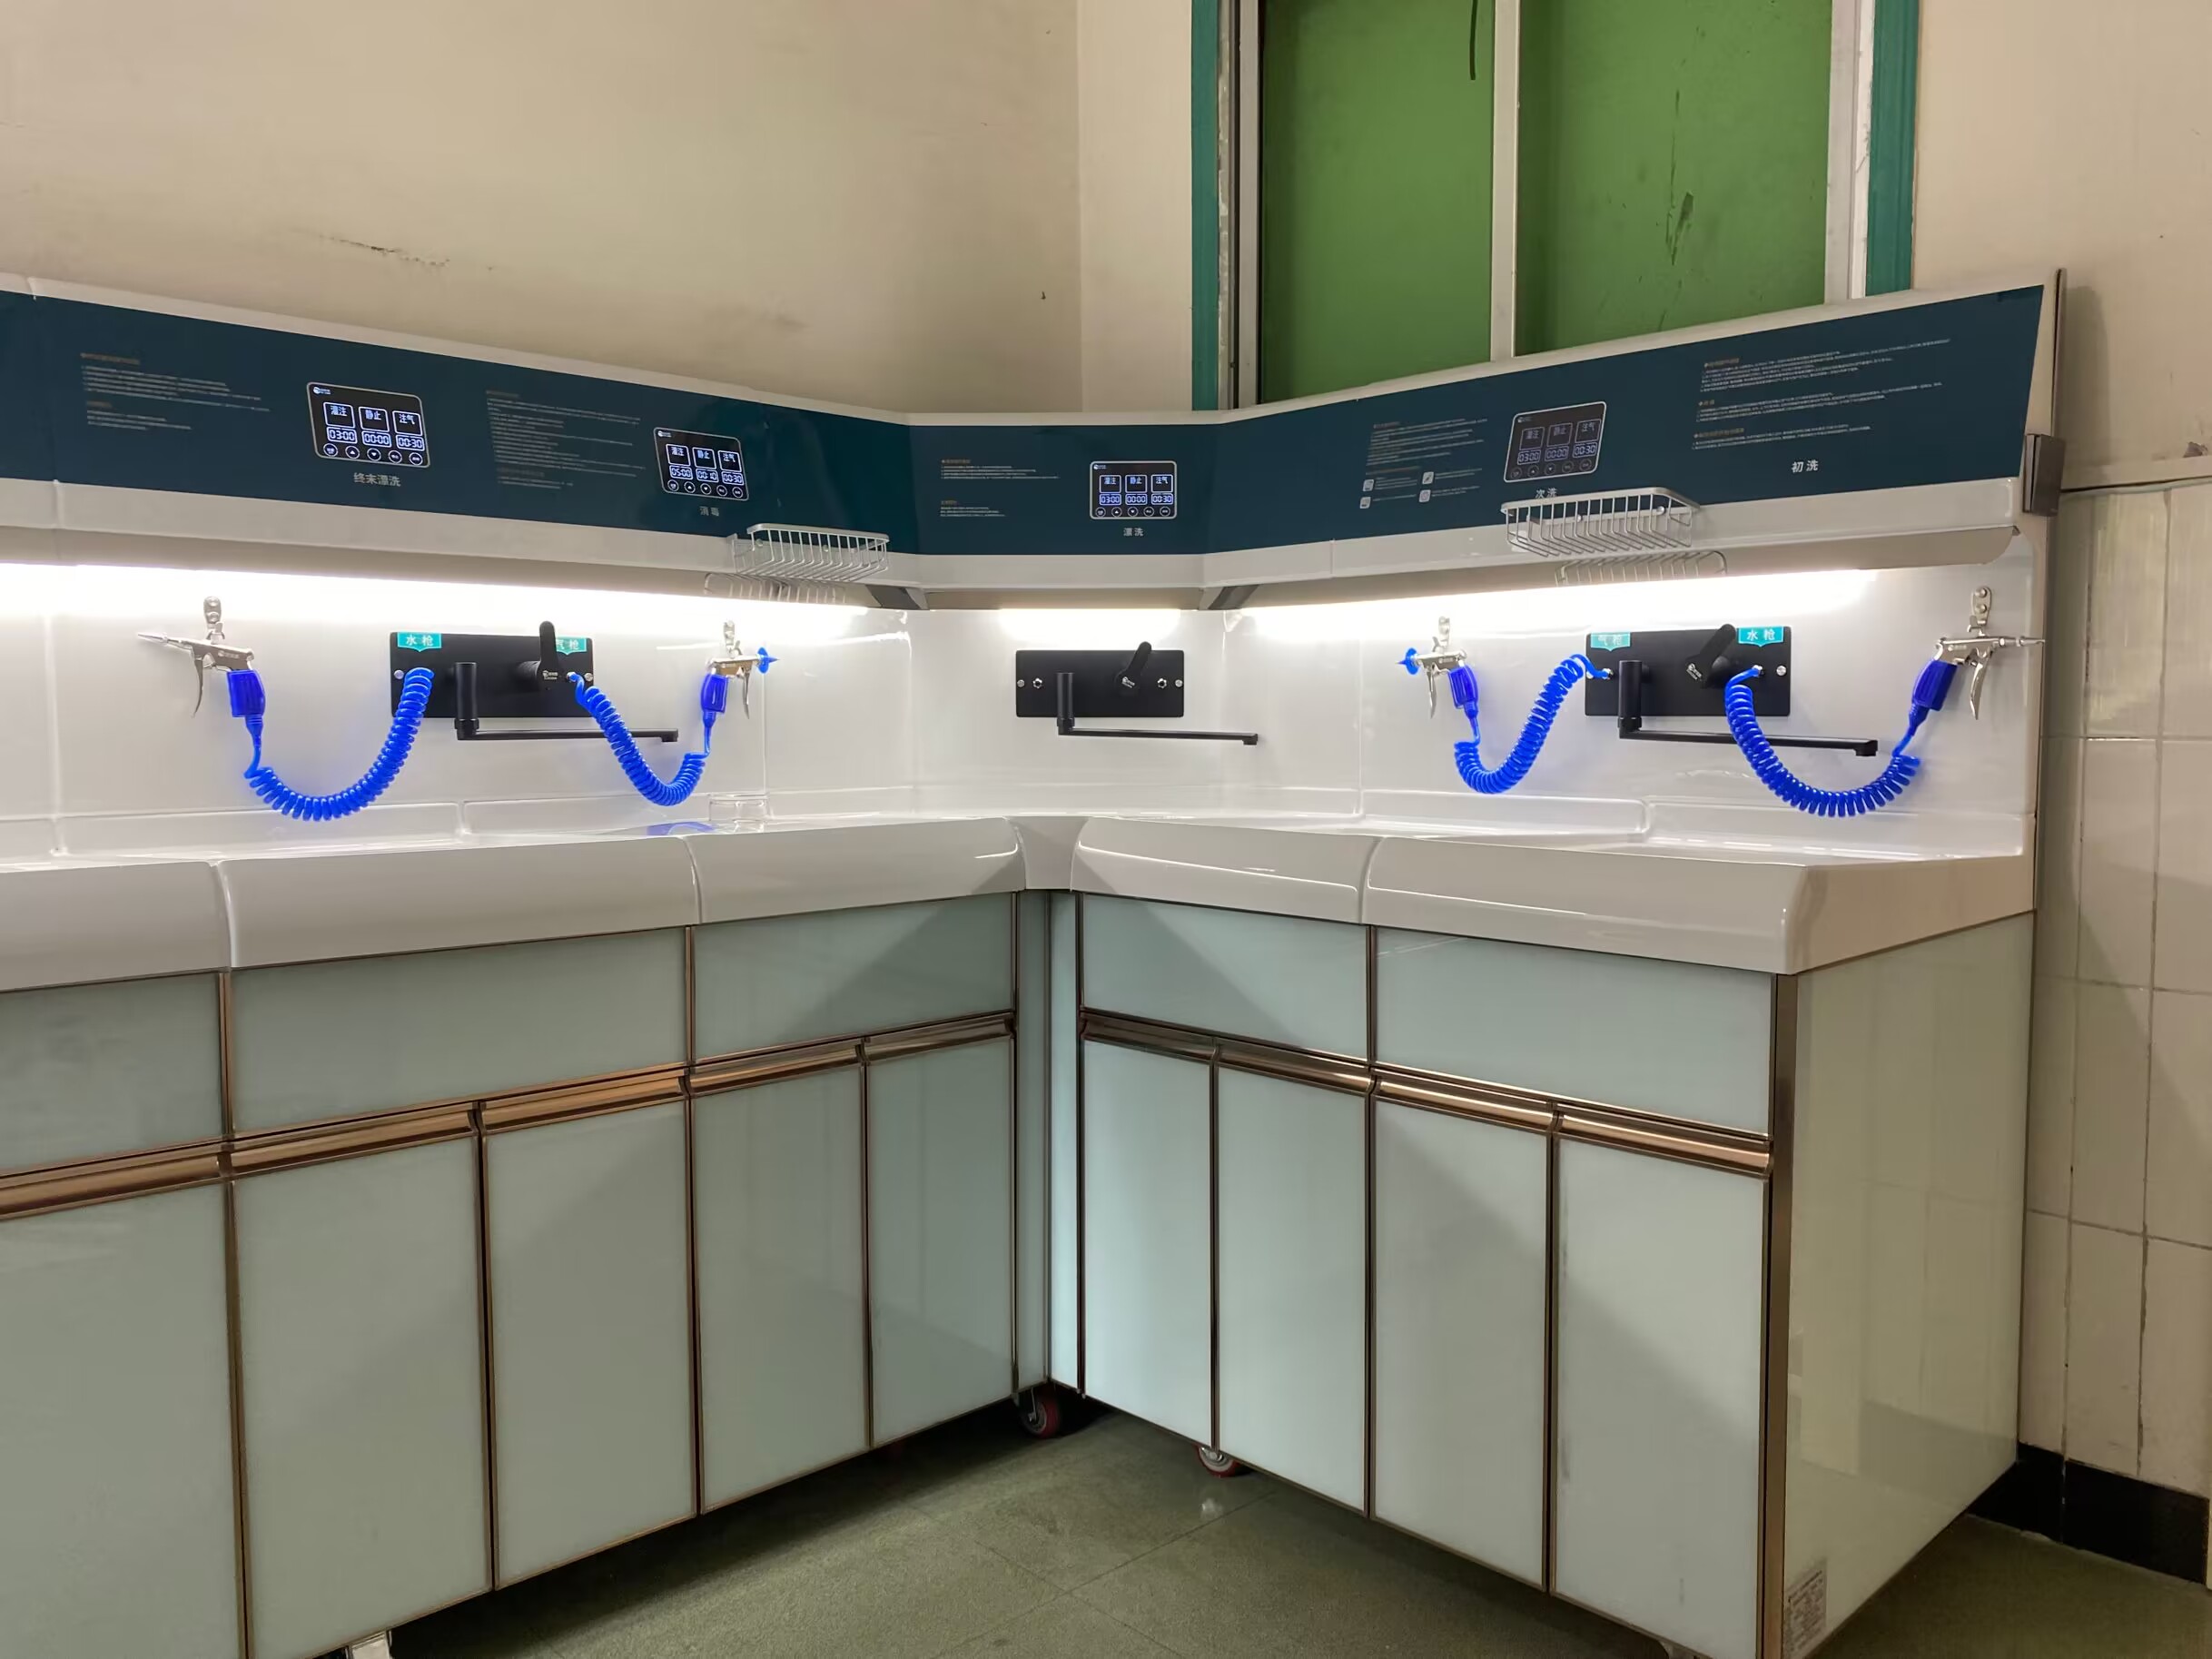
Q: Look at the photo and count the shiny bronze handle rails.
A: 9